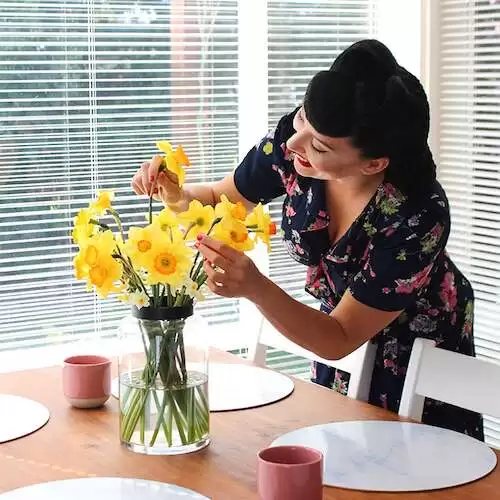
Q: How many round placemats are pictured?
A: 4